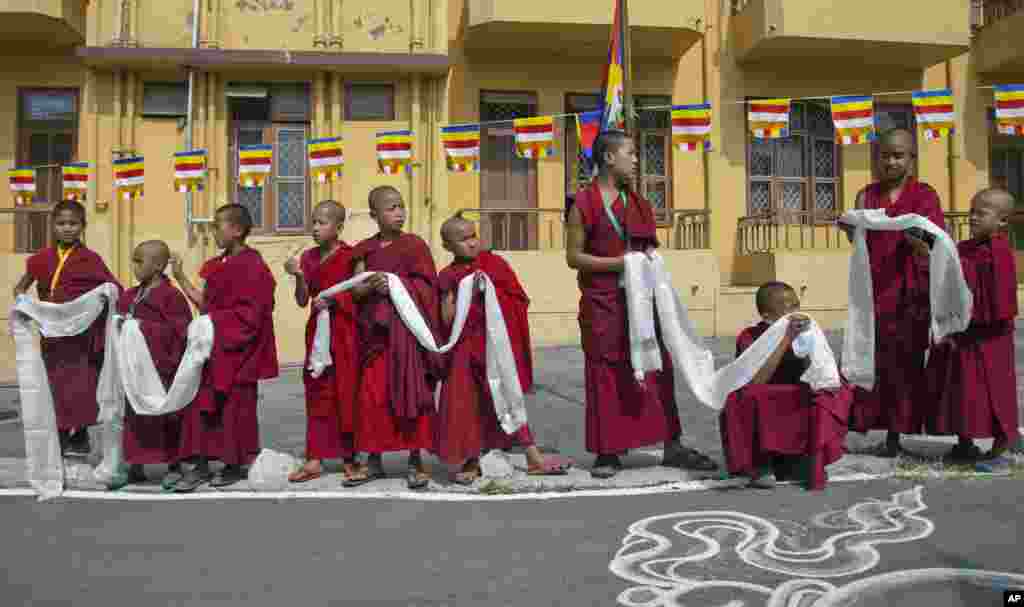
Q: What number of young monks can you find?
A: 10